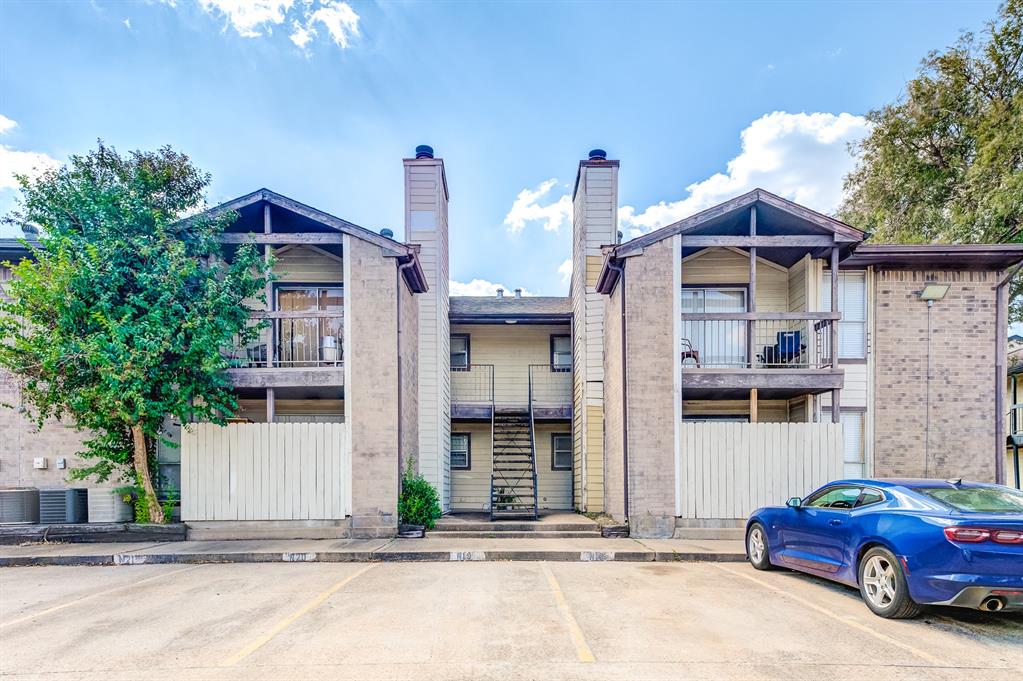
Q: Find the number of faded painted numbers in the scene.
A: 4